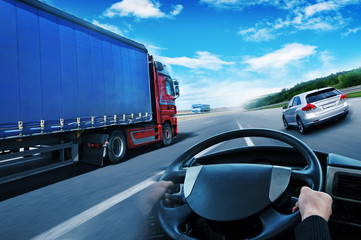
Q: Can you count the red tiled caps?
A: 0